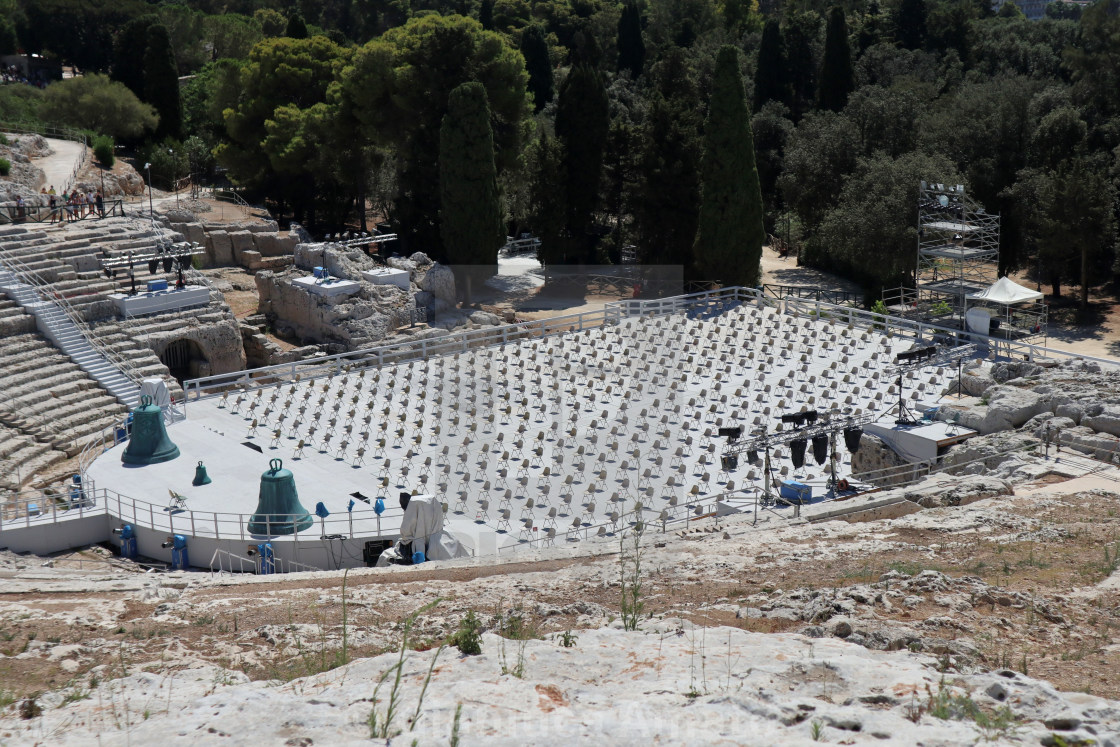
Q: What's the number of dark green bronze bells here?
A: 3